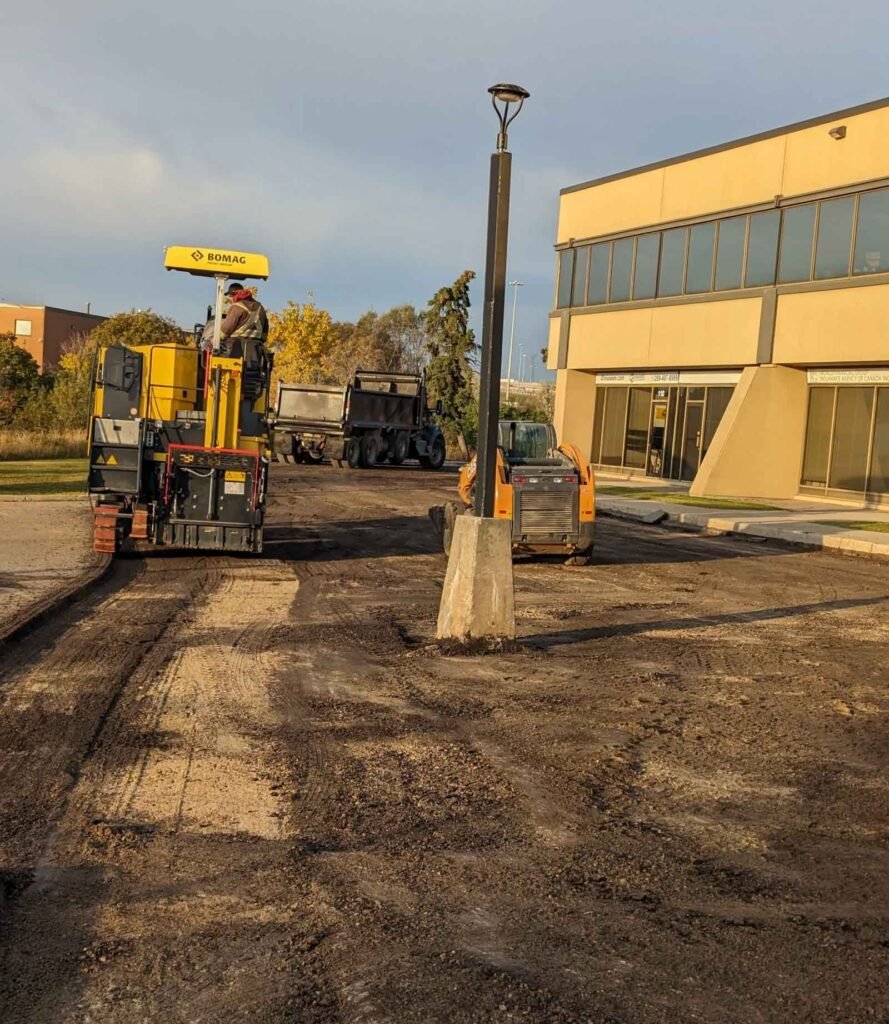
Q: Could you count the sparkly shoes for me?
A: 0